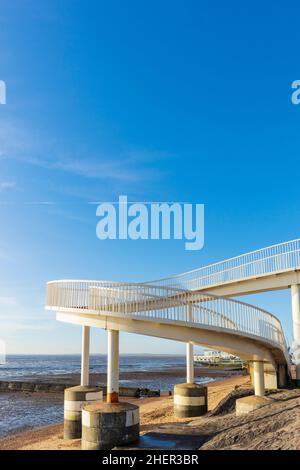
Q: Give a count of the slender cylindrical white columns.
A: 5